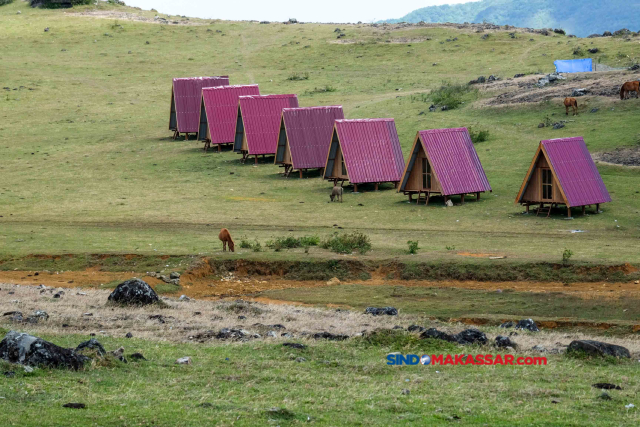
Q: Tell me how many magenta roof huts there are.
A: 7